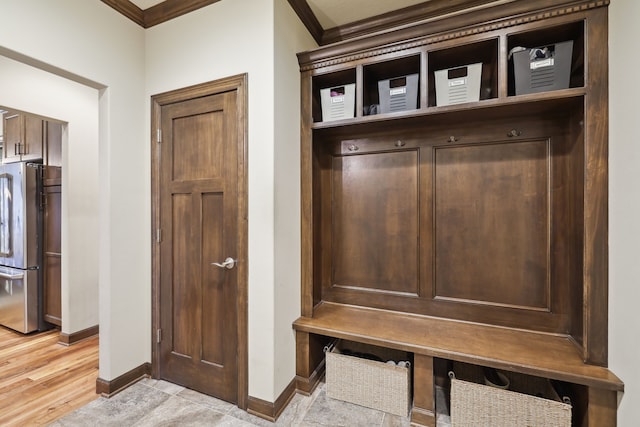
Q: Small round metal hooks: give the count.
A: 4